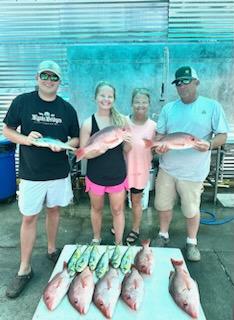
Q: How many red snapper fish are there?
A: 8